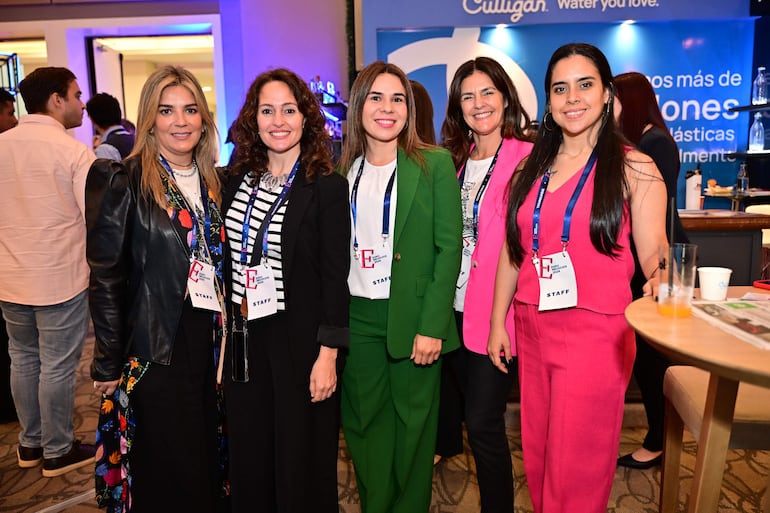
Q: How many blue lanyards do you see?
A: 5